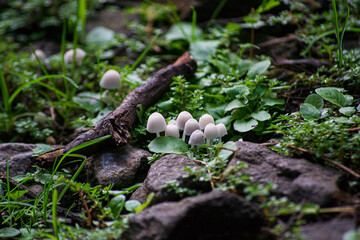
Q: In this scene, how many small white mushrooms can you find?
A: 12